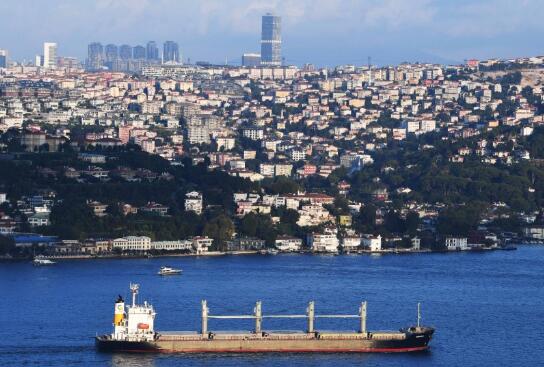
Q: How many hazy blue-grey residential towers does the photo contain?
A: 6